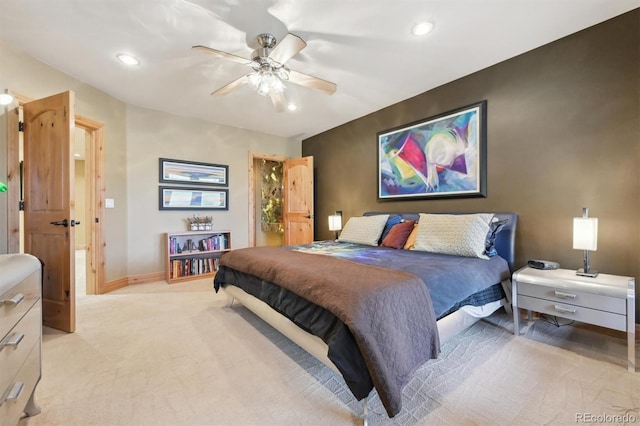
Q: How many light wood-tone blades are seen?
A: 5